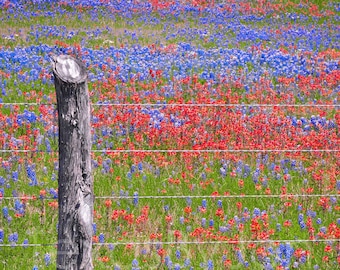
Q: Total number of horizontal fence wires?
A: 4